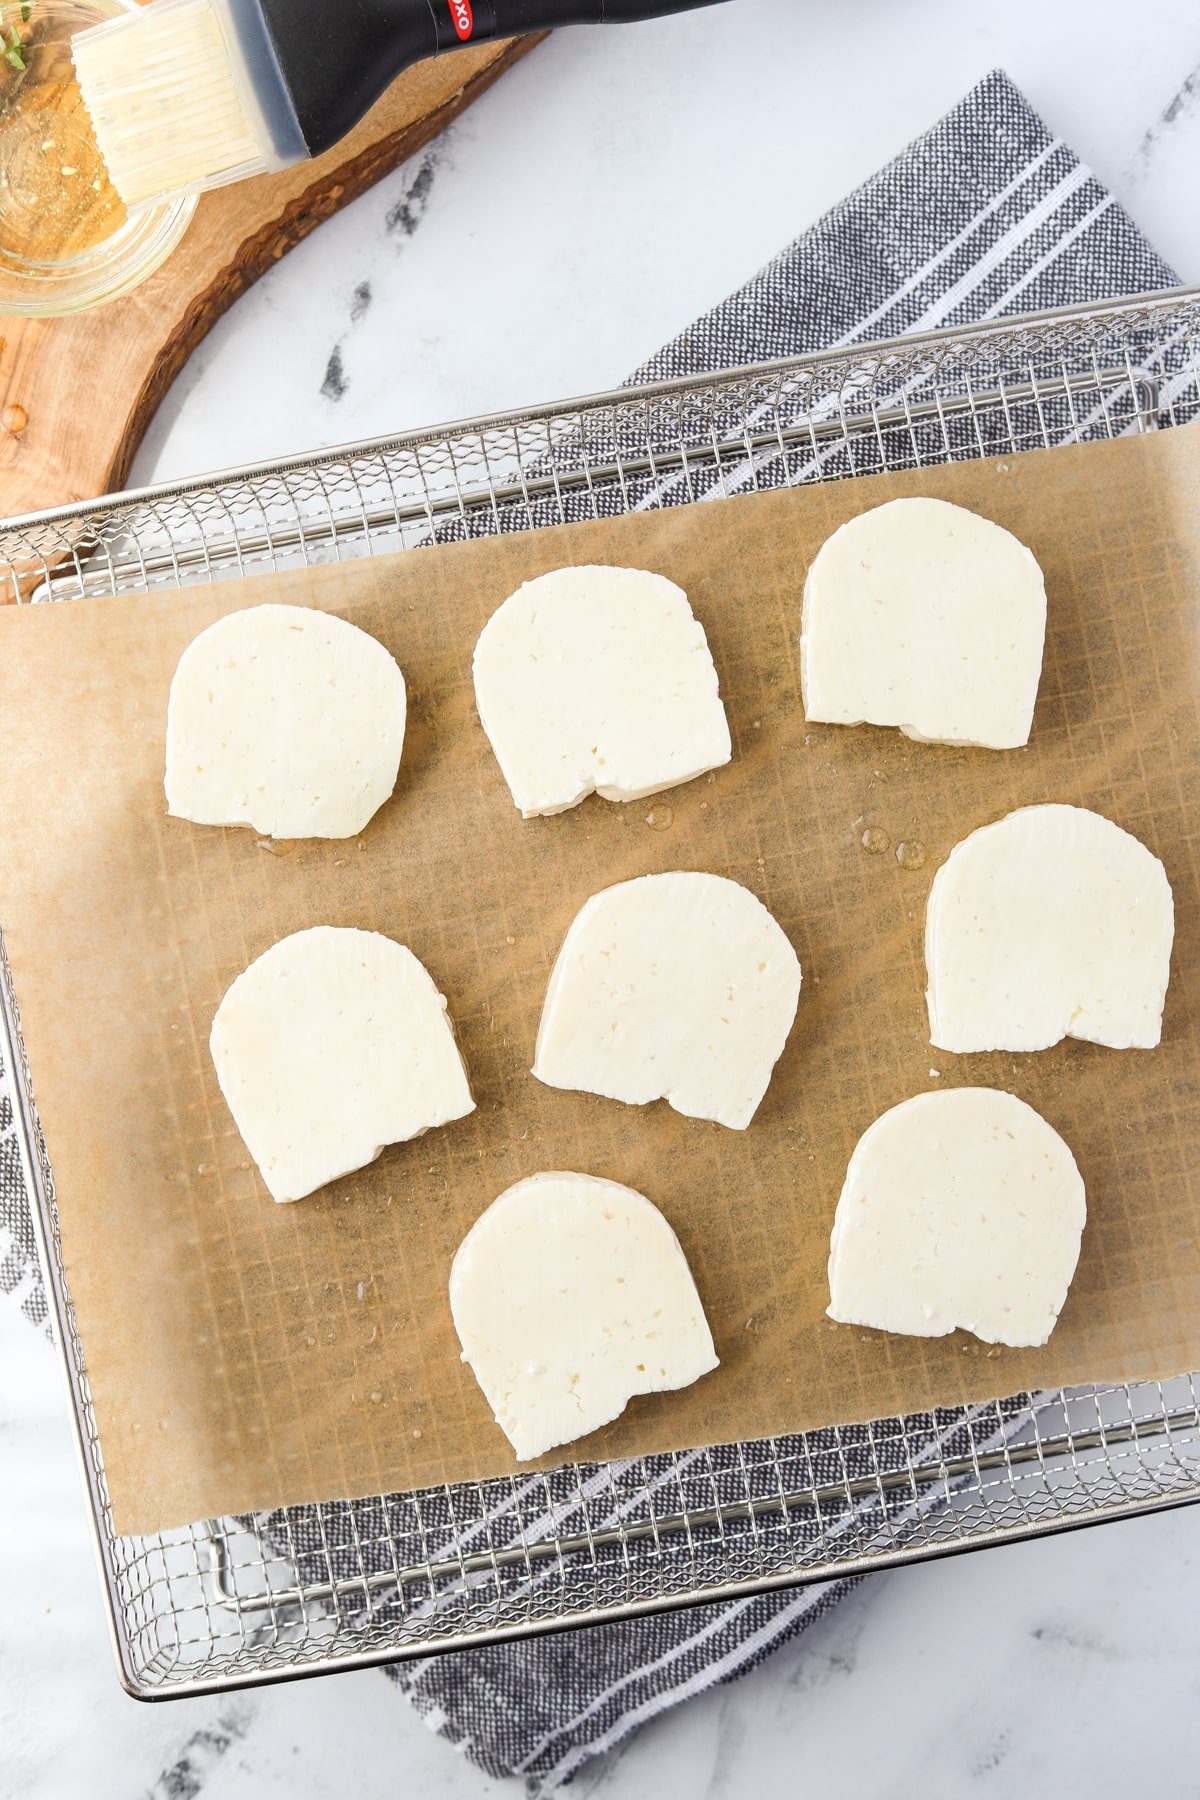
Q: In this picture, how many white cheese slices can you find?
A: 8